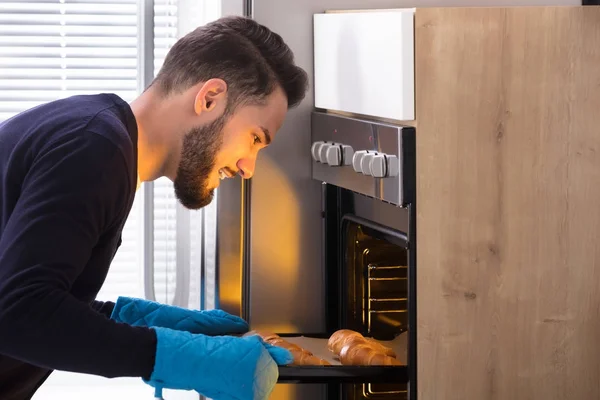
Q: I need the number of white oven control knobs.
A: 6